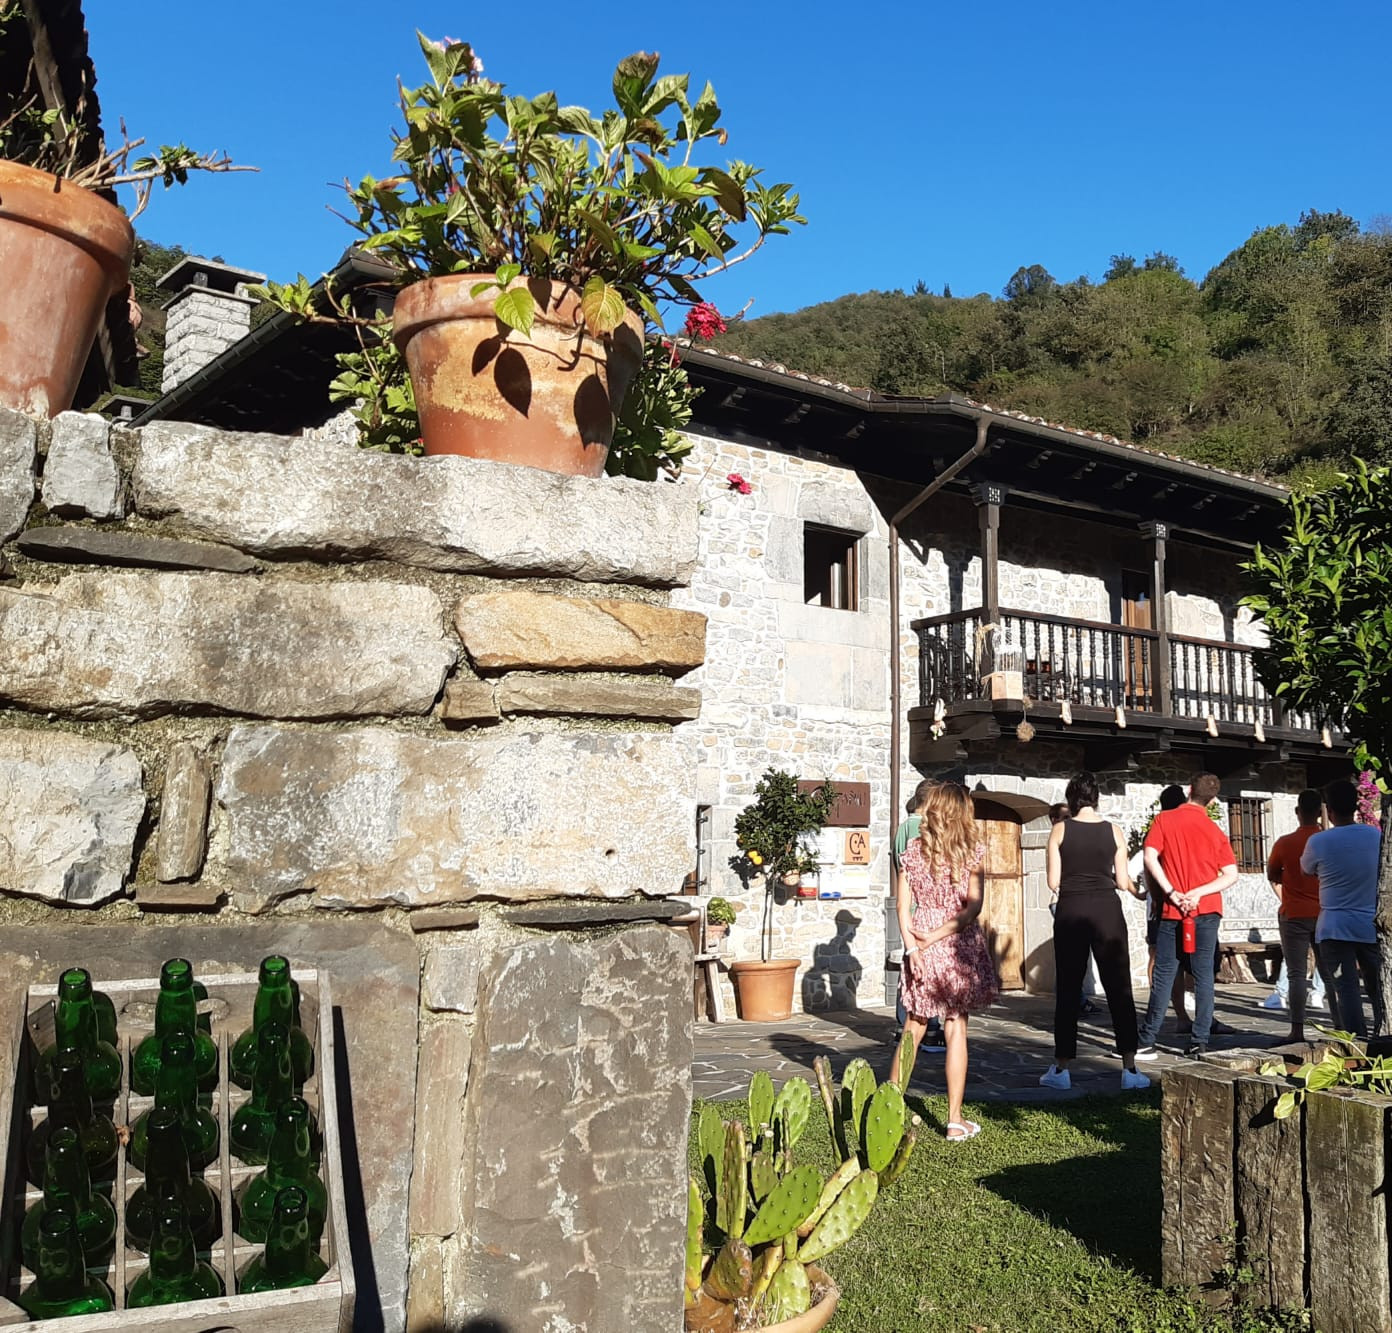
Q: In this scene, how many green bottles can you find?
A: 12